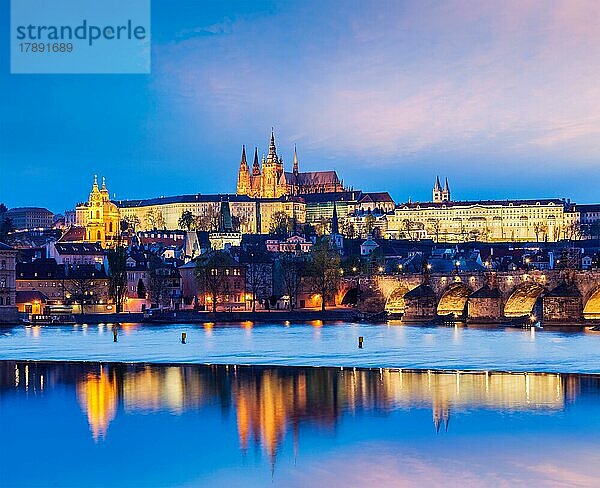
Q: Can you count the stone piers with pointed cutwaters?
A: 3